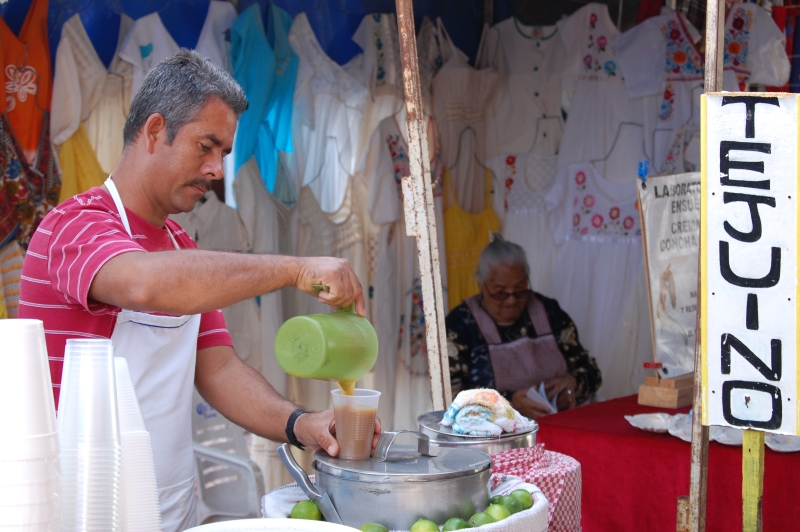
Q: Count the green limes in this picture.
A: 9